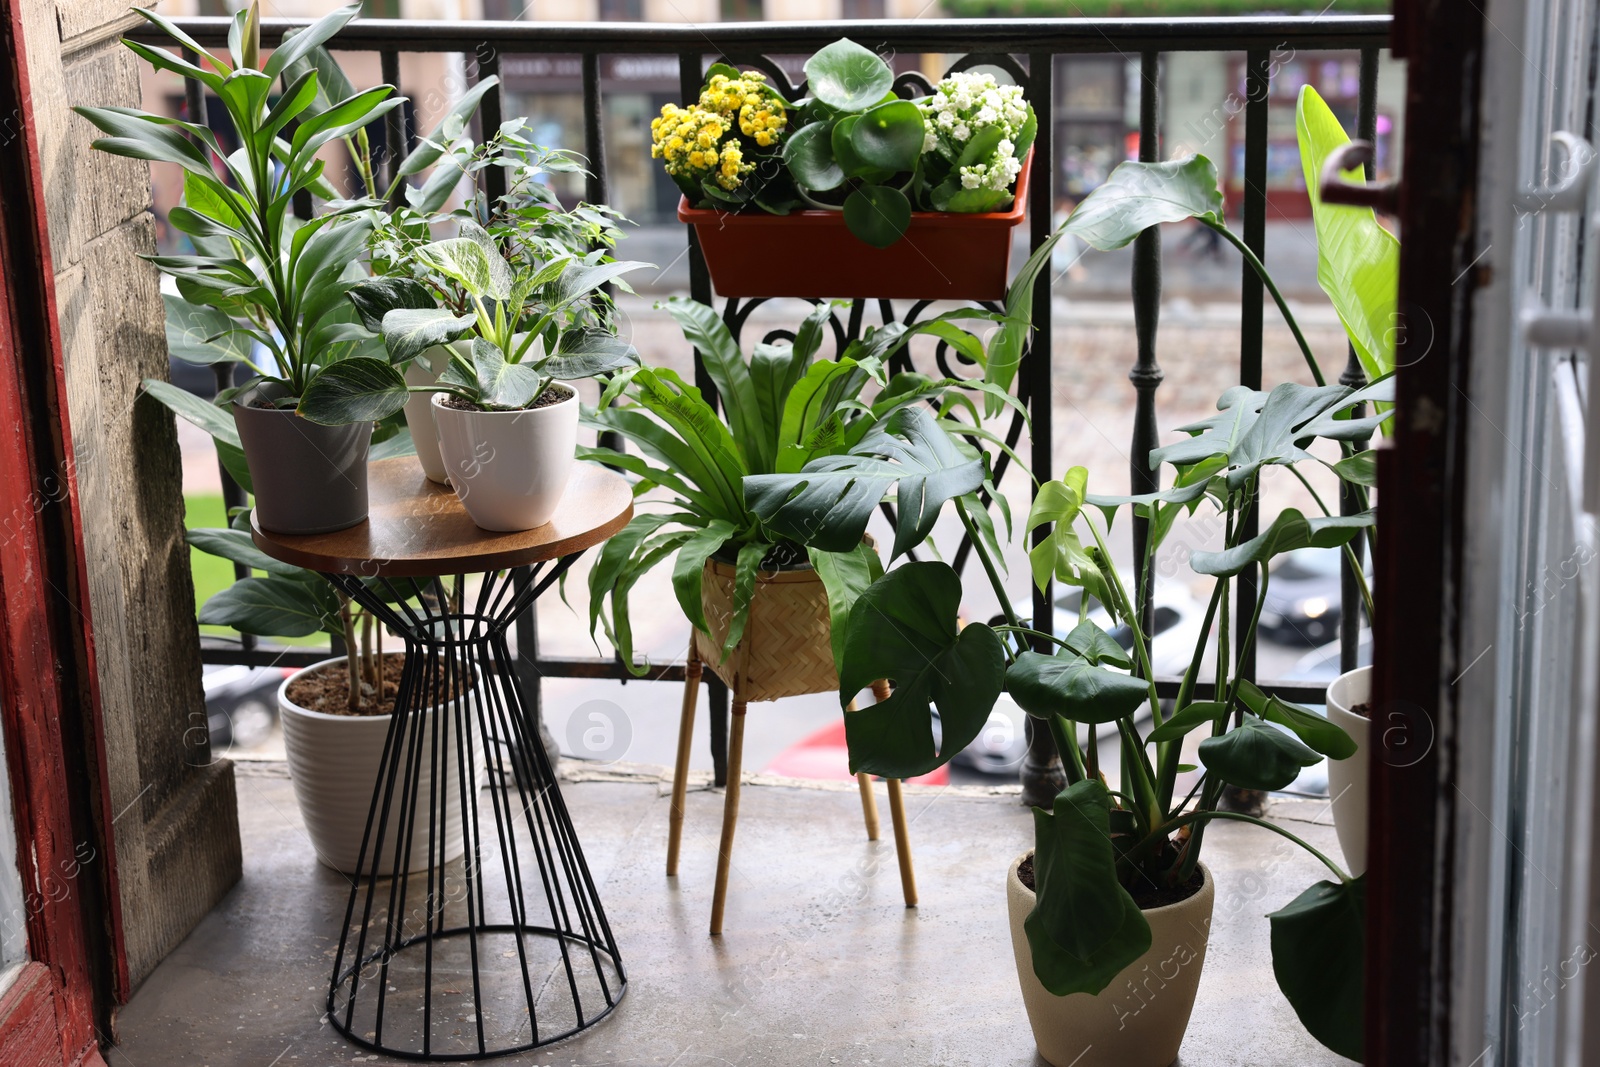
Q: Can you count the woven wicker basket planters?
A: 1